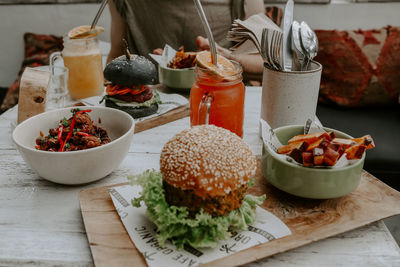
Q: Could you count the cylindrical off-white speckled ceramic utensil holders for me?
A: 1